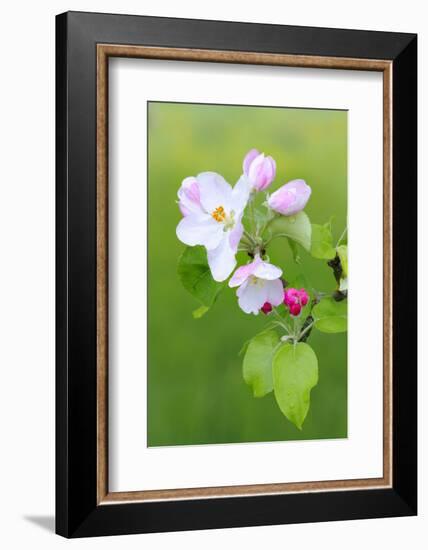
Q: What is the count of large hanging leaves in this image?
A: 2